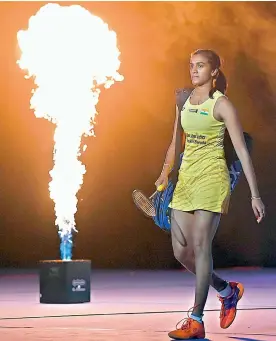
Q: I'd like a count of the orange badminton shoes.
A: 2